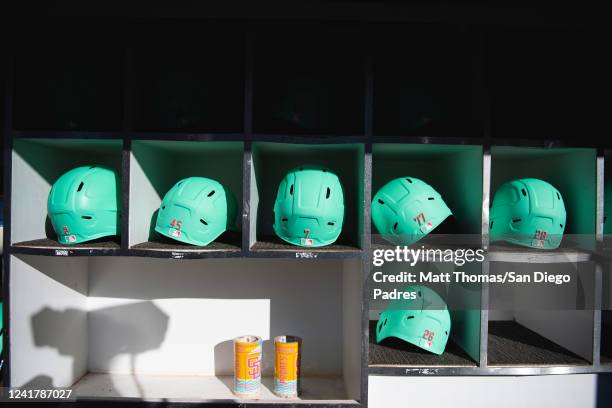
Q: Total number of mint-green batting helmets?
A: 6